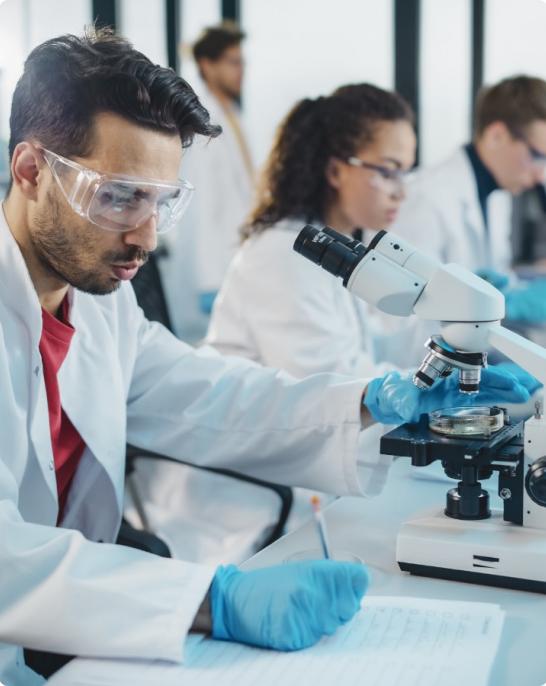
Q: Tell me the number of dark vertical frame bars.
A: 5